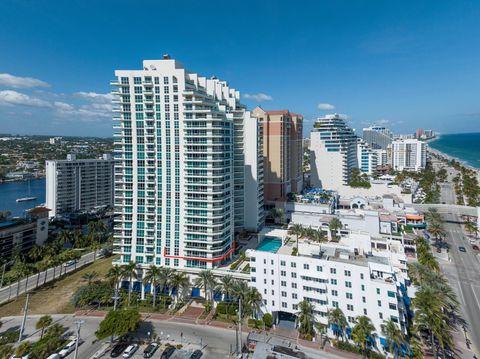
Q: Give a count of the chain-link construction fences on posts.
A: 0